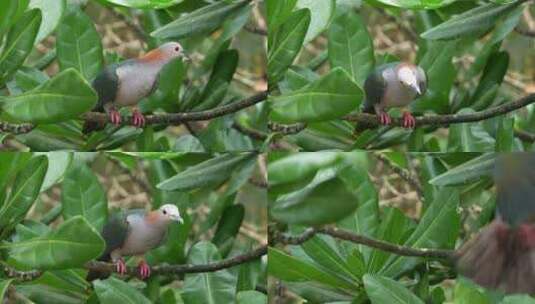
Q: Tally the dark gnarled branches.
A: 4